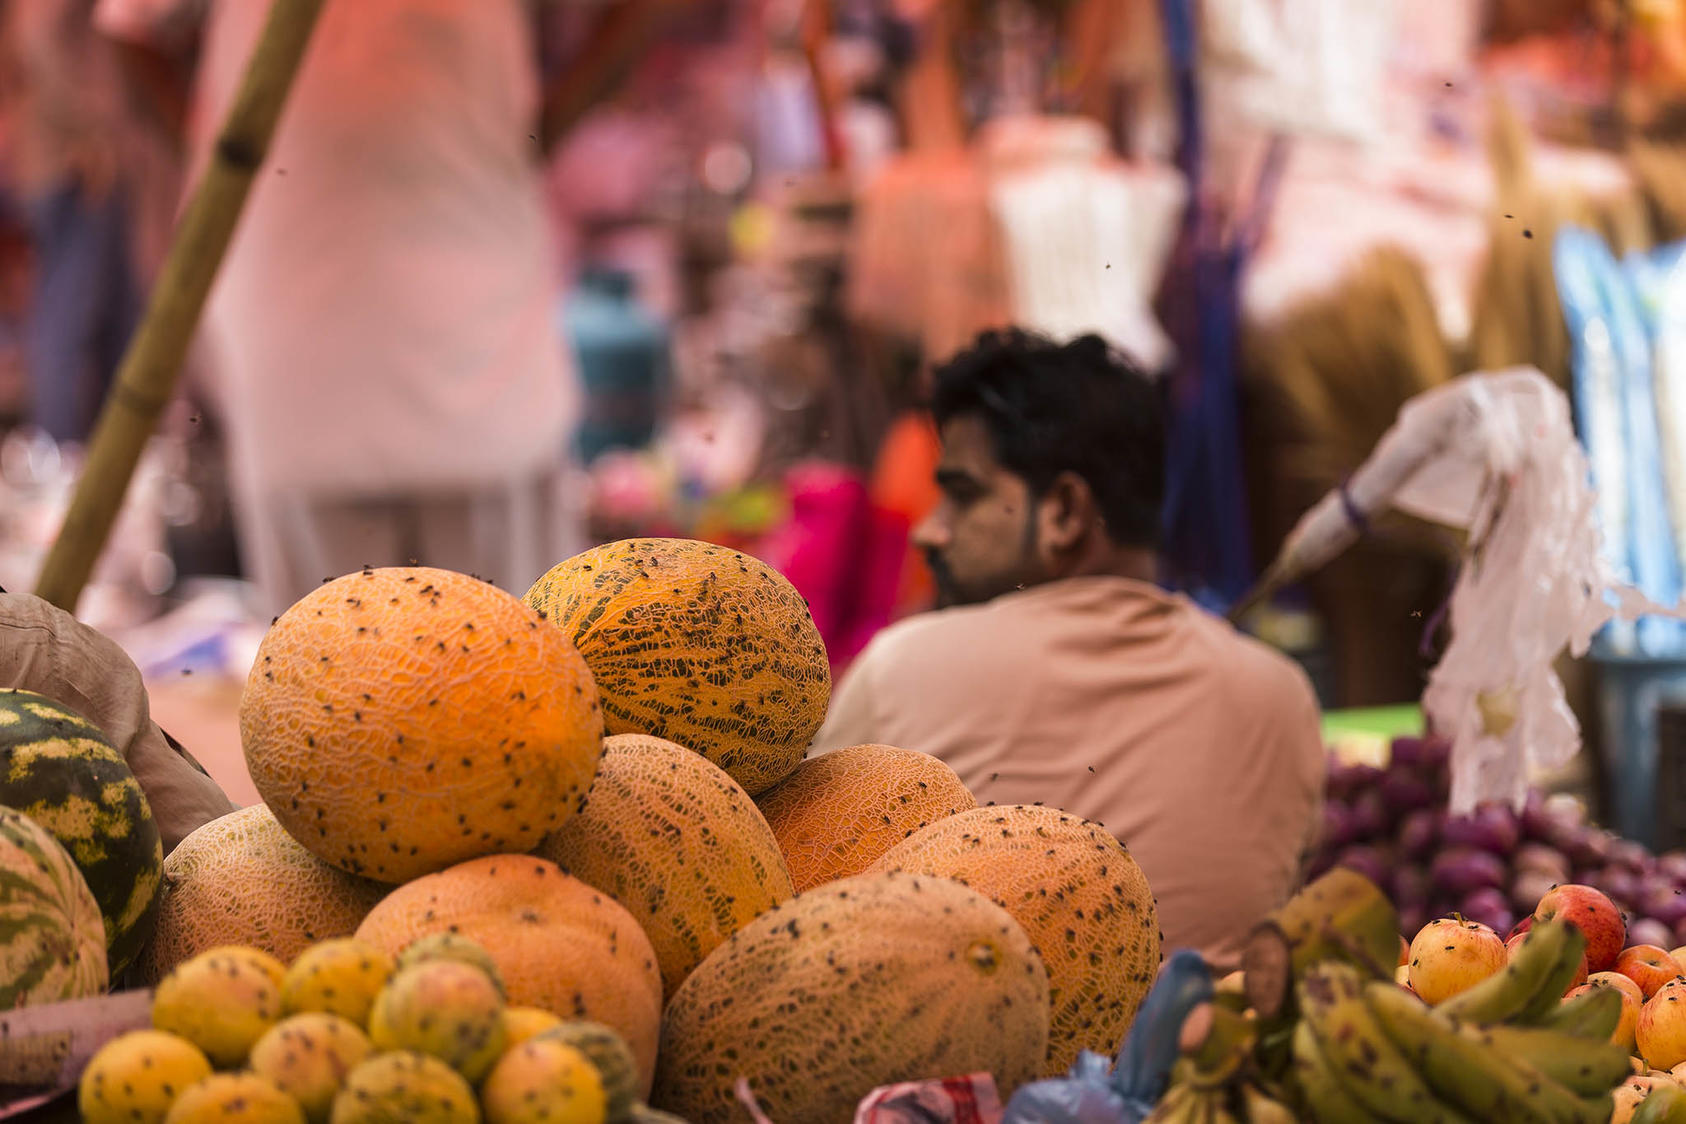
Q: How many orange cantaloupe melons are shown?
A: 8